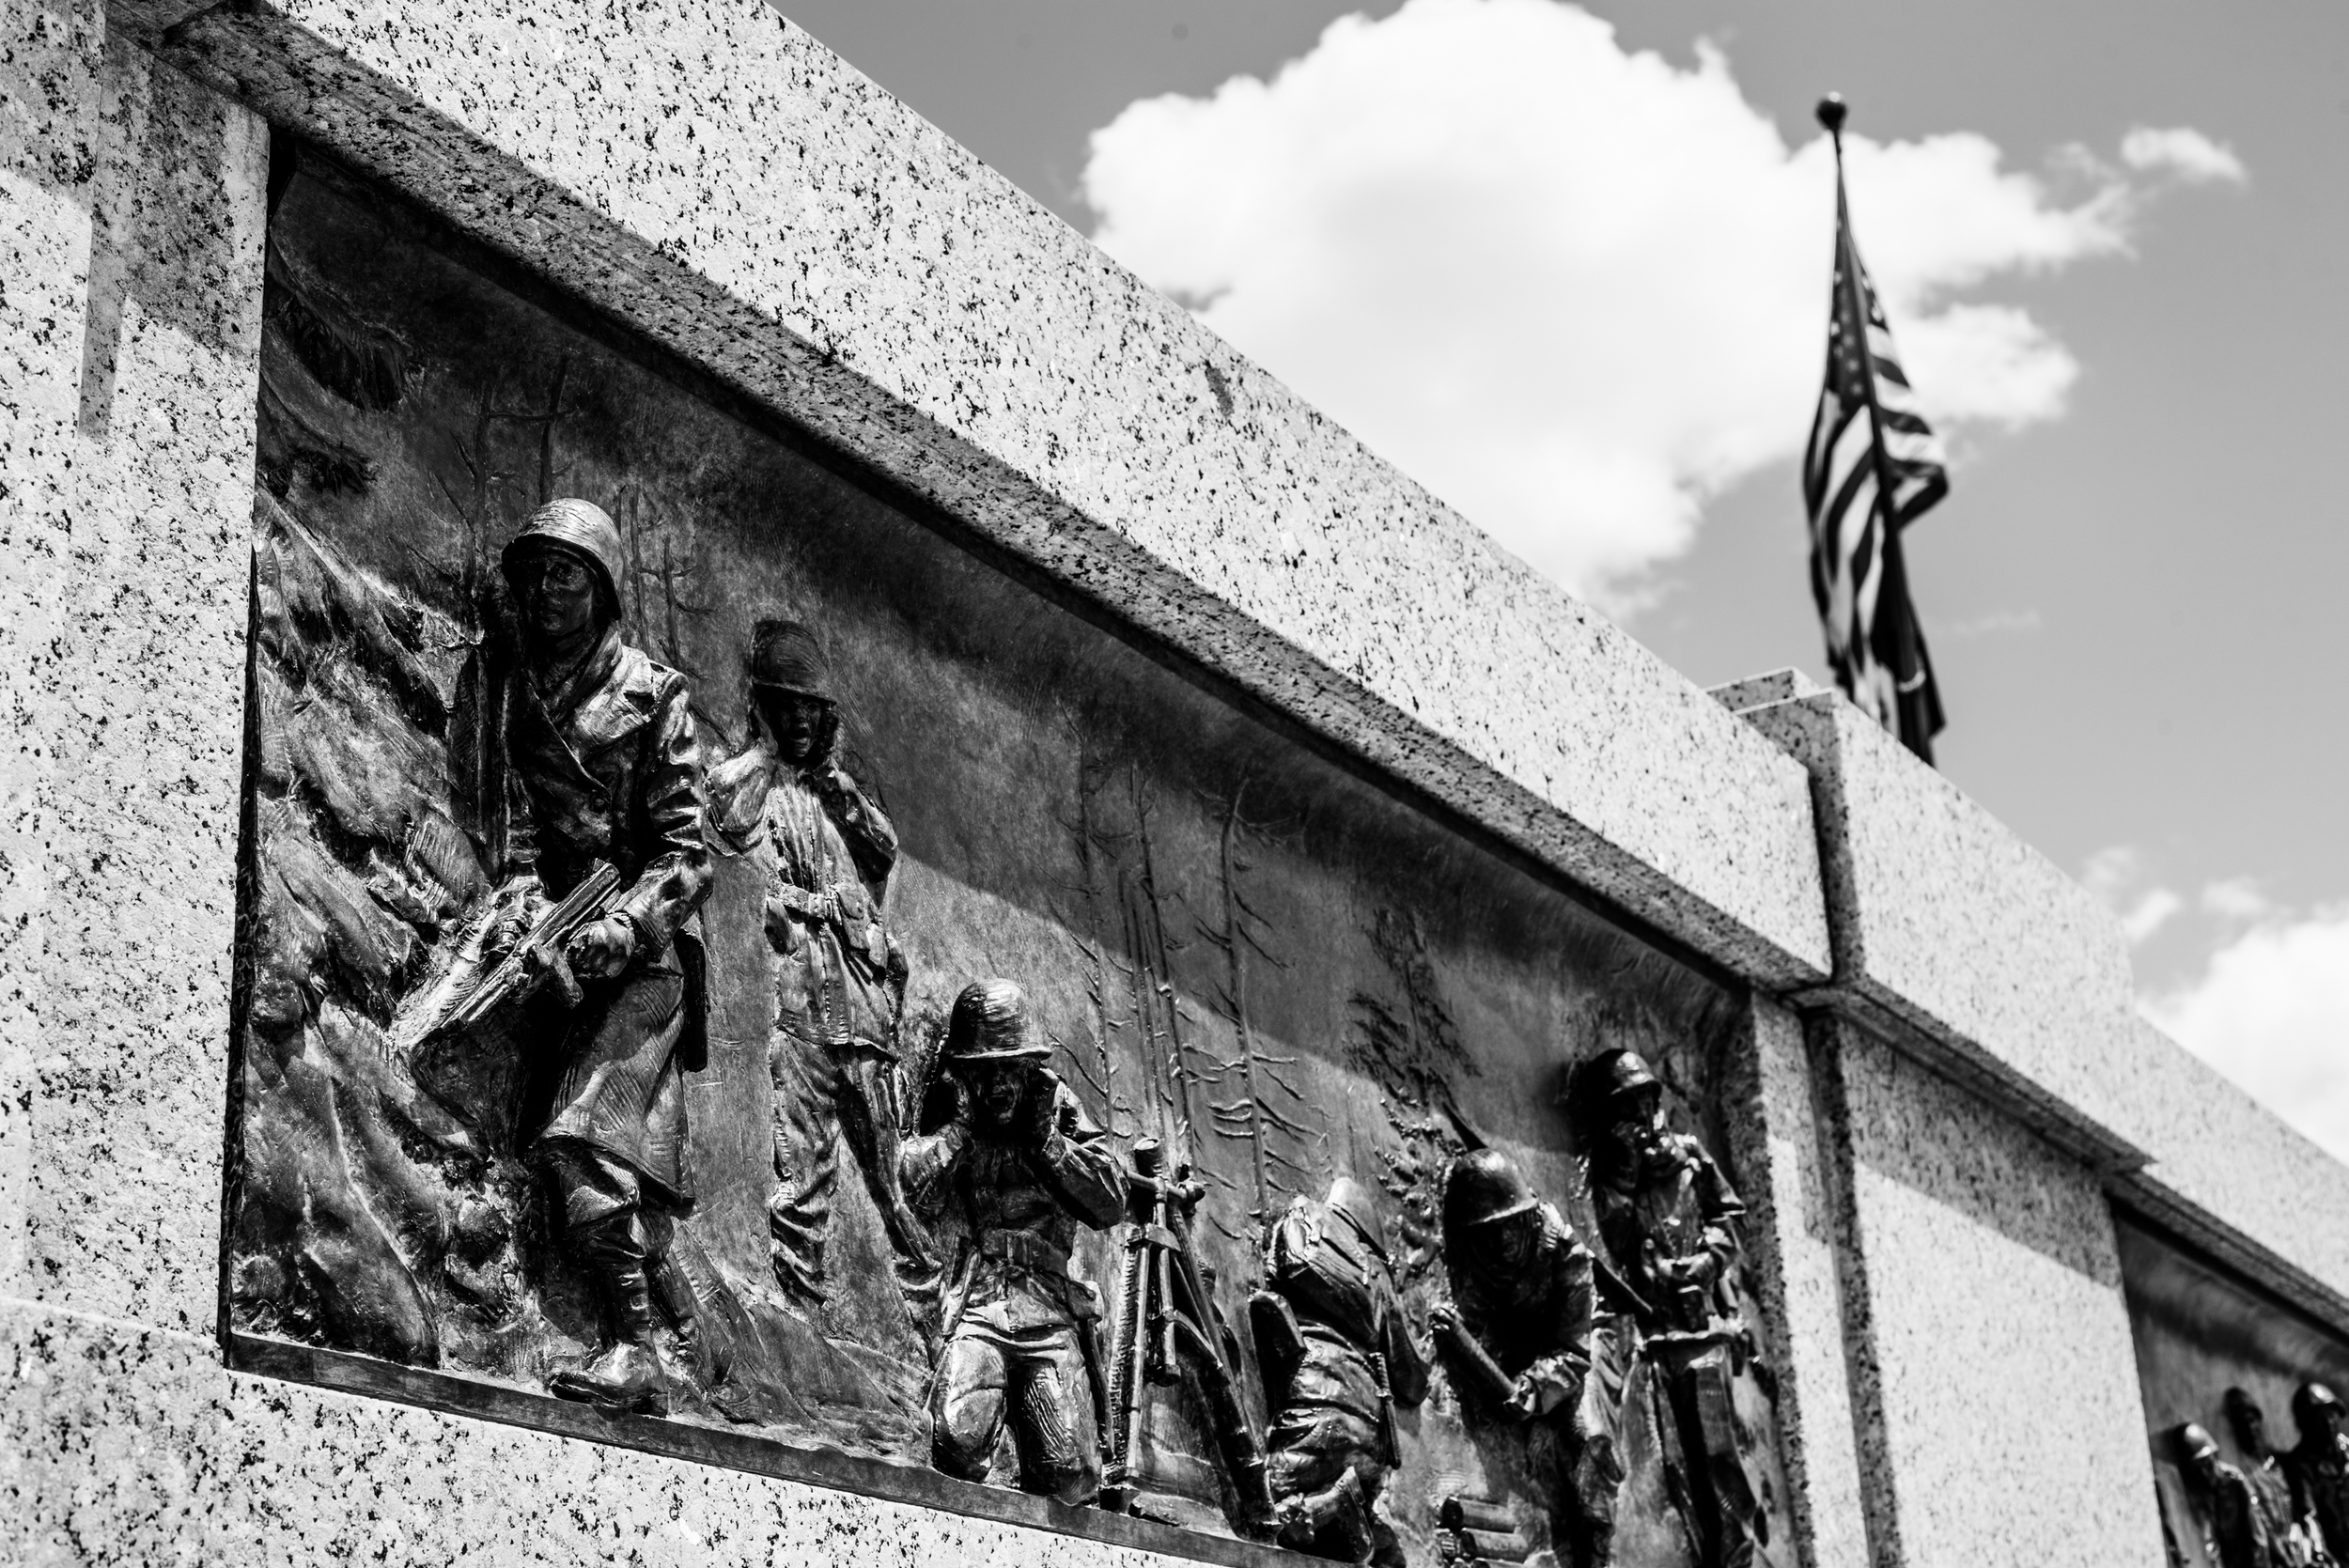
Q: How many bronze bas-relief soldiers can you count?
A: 9